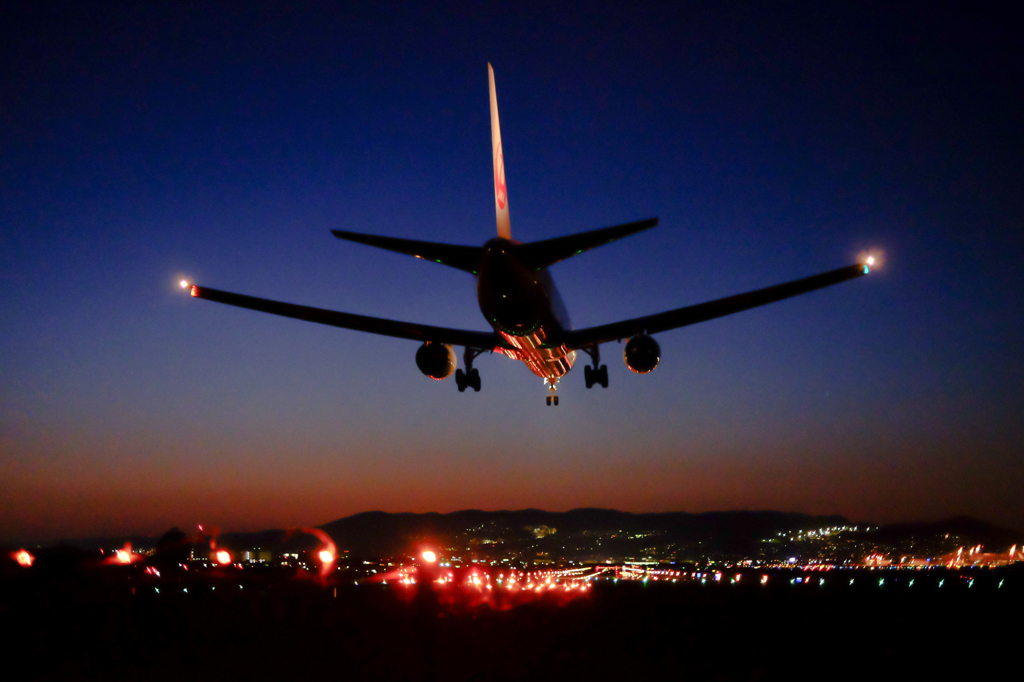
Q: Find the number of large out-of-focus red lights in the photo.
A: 5